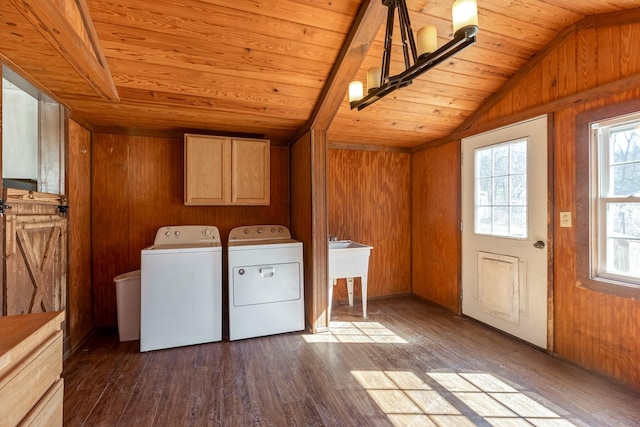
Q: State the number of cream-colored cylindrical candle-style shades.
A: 4